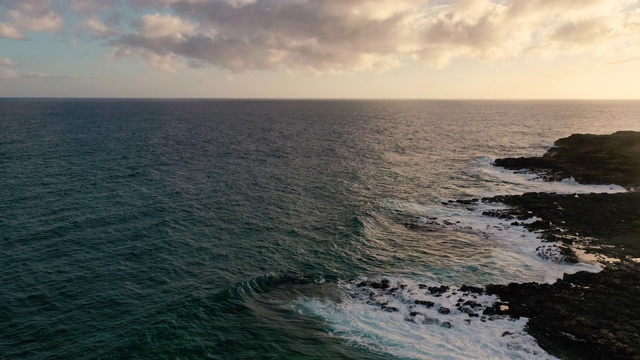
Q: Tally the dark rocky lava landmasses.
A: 3